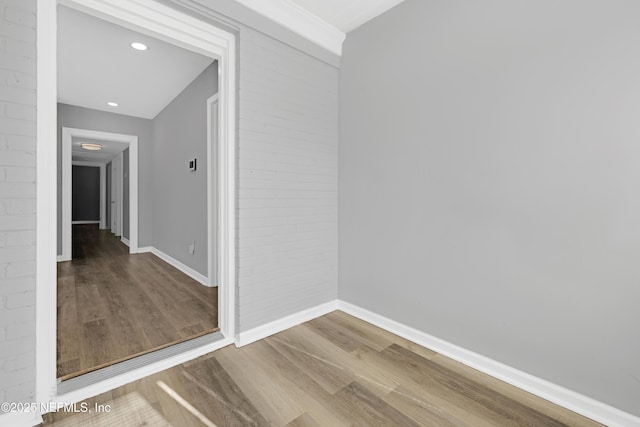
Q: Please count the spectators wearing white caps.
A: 0